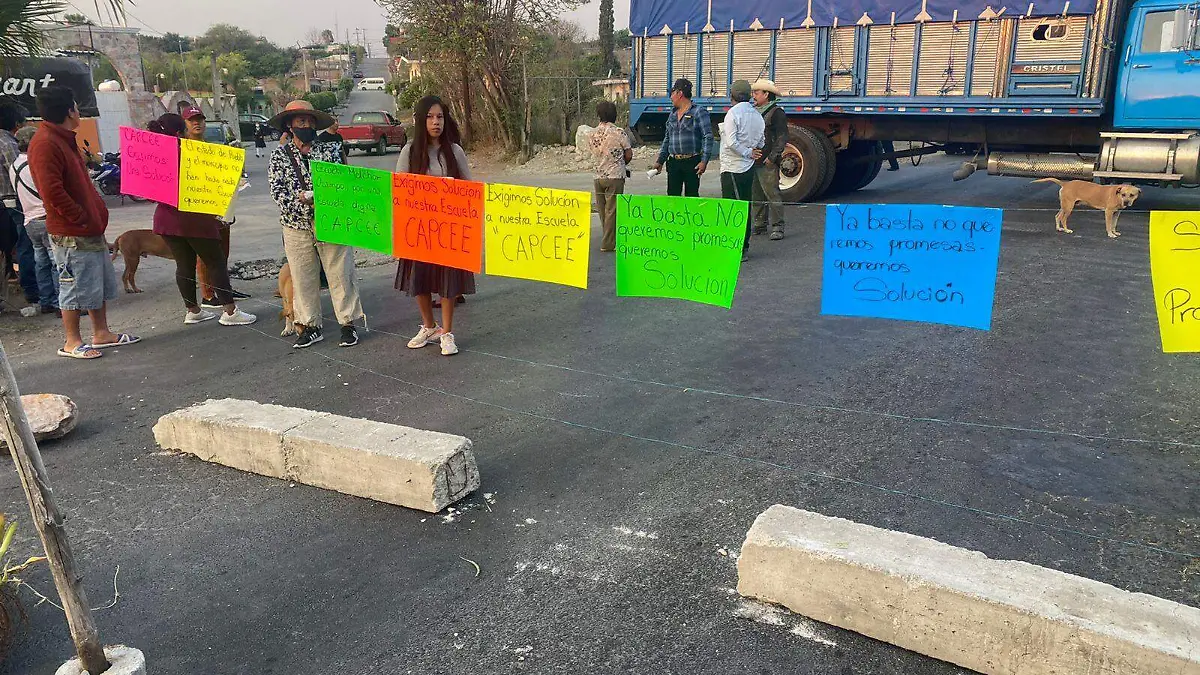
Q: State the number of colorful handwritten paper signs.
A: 8